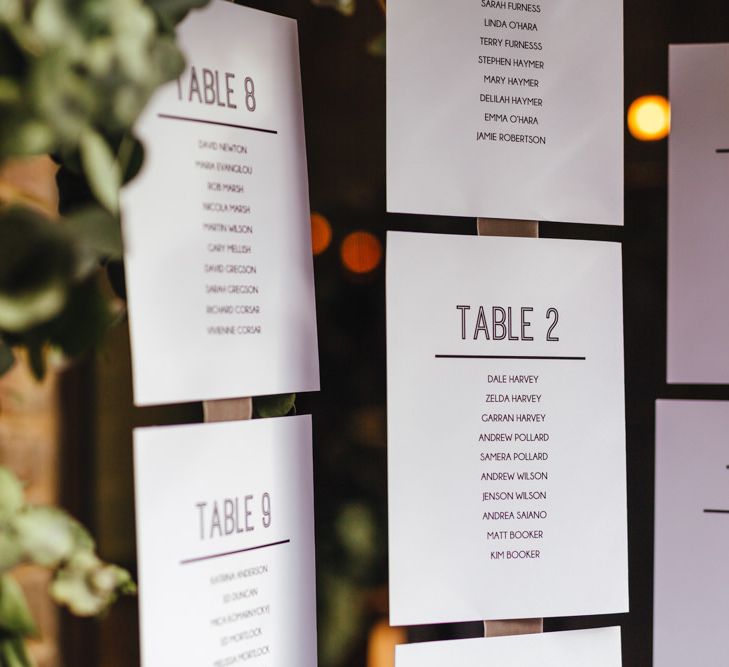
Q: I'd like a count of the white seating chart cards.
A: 7